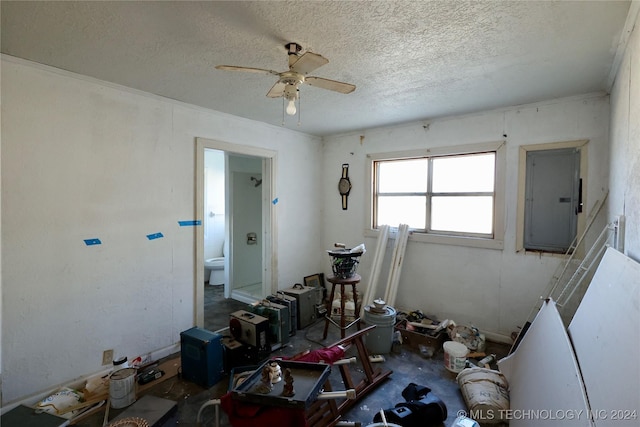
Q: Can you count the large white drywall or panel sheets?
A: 2